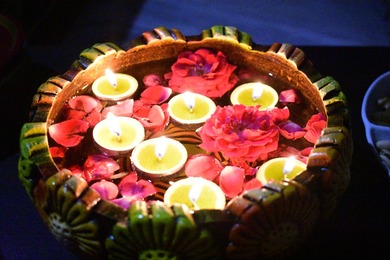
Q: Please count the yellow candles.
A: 7